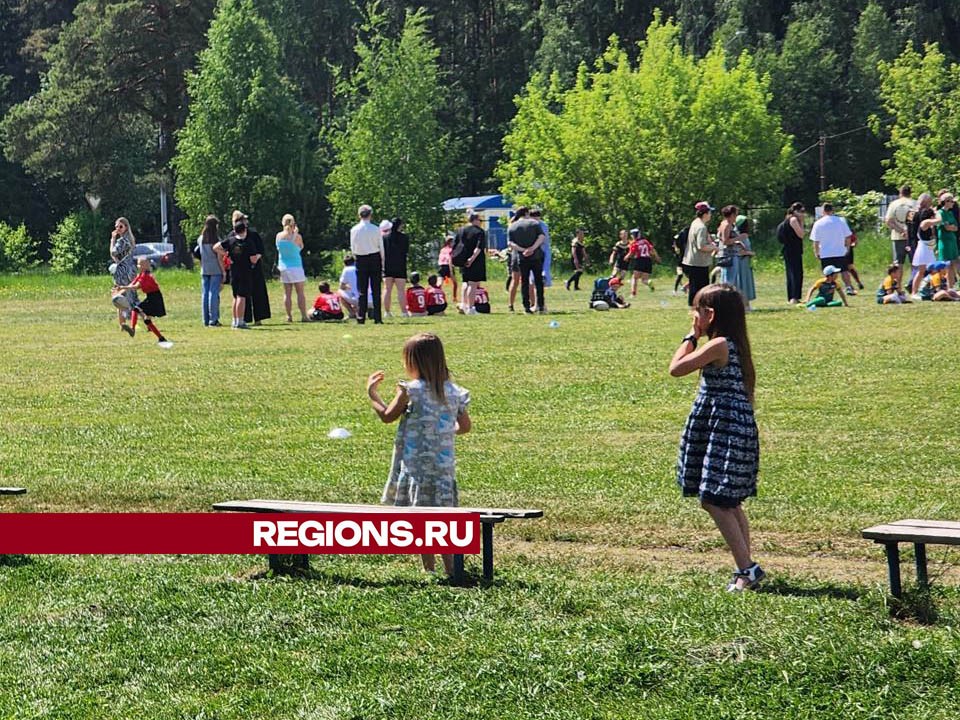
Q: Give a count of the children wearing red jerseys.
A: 6